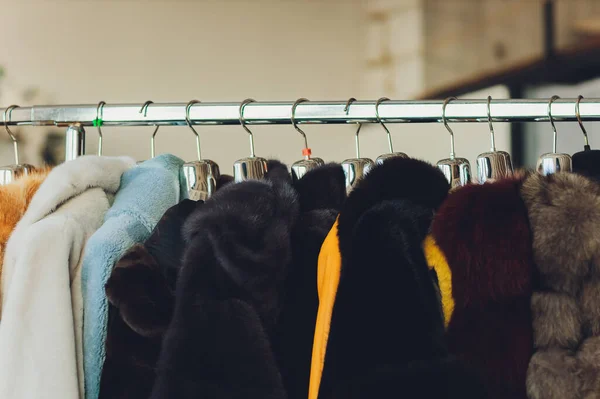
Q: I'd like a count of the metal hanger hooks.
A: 12